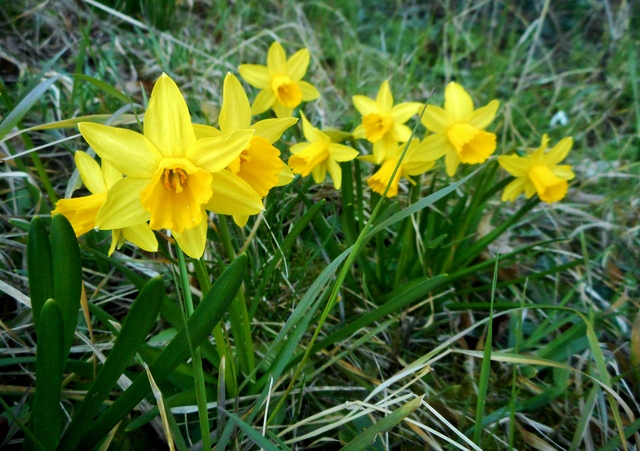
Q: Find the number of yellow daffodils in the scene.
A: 9